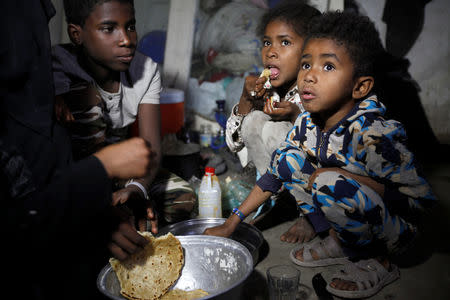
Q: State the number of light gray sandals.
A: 2